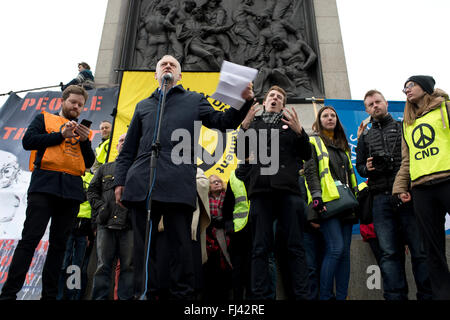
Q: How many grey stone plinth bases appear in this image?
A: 1